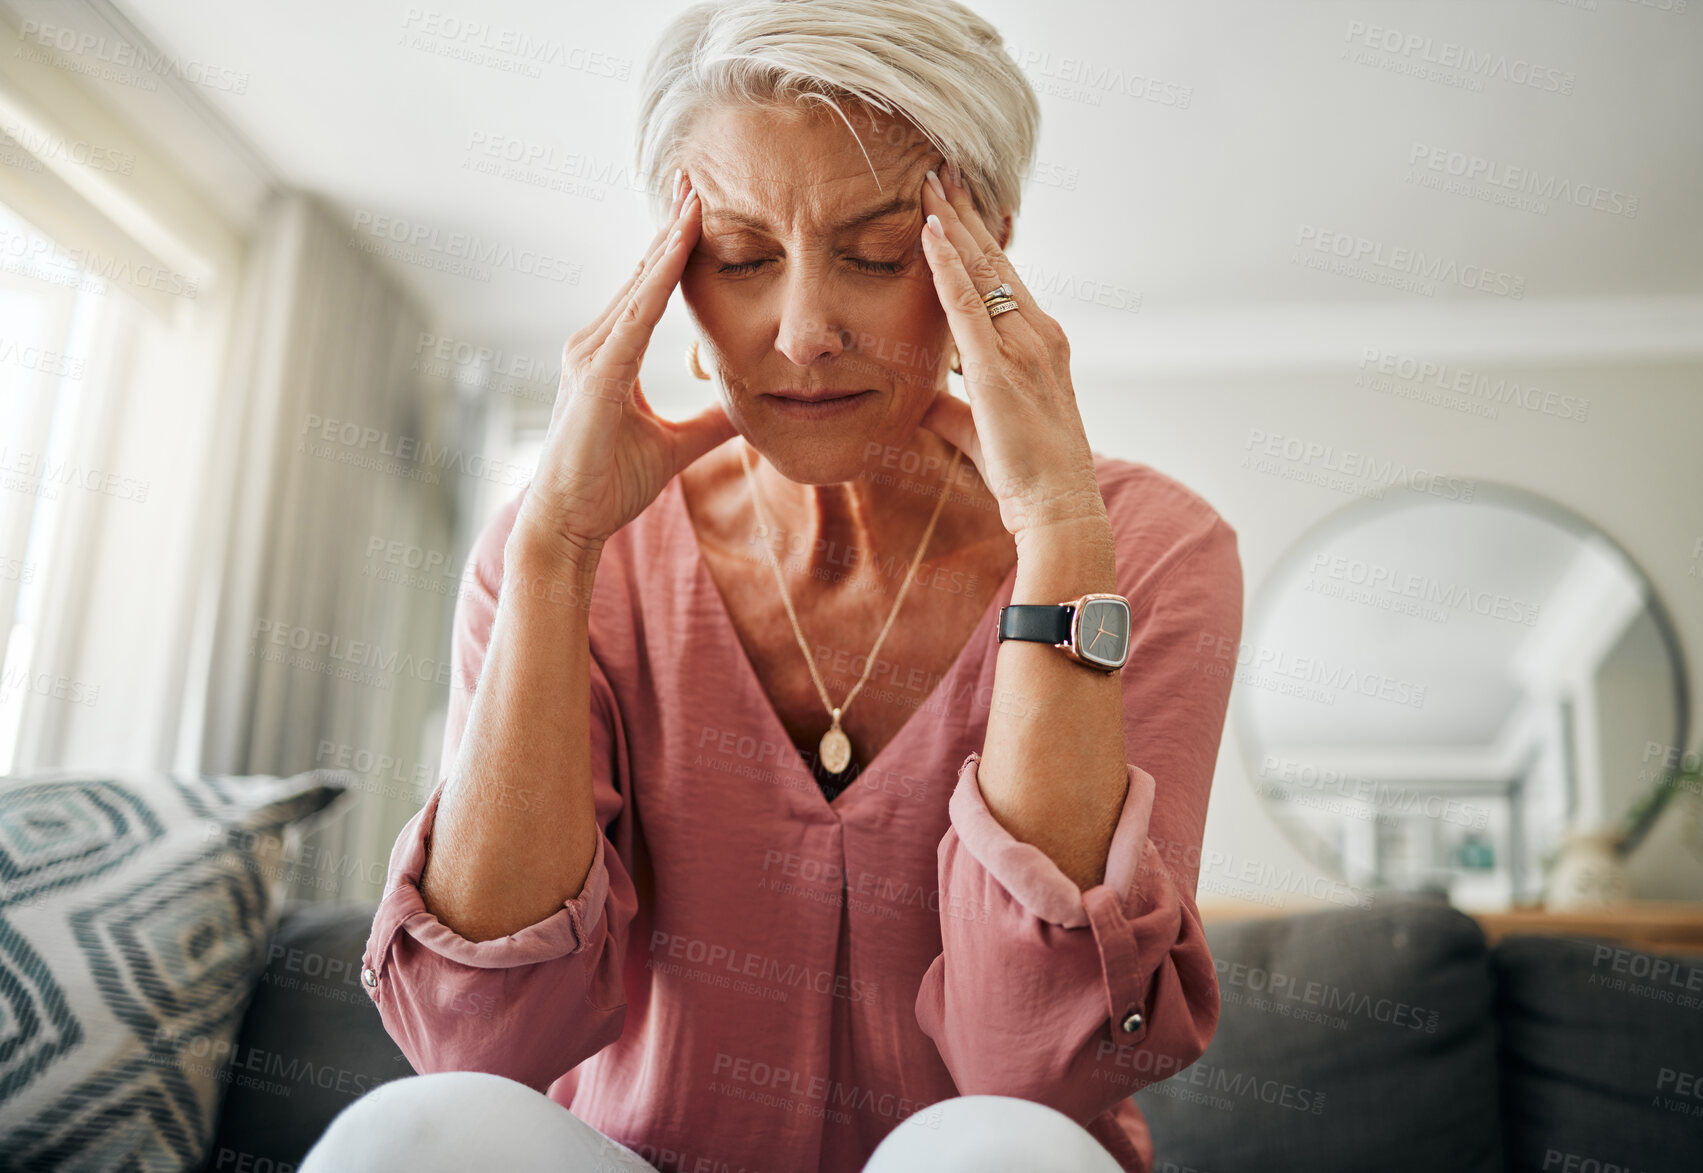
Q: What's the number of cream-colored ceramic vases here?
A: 1